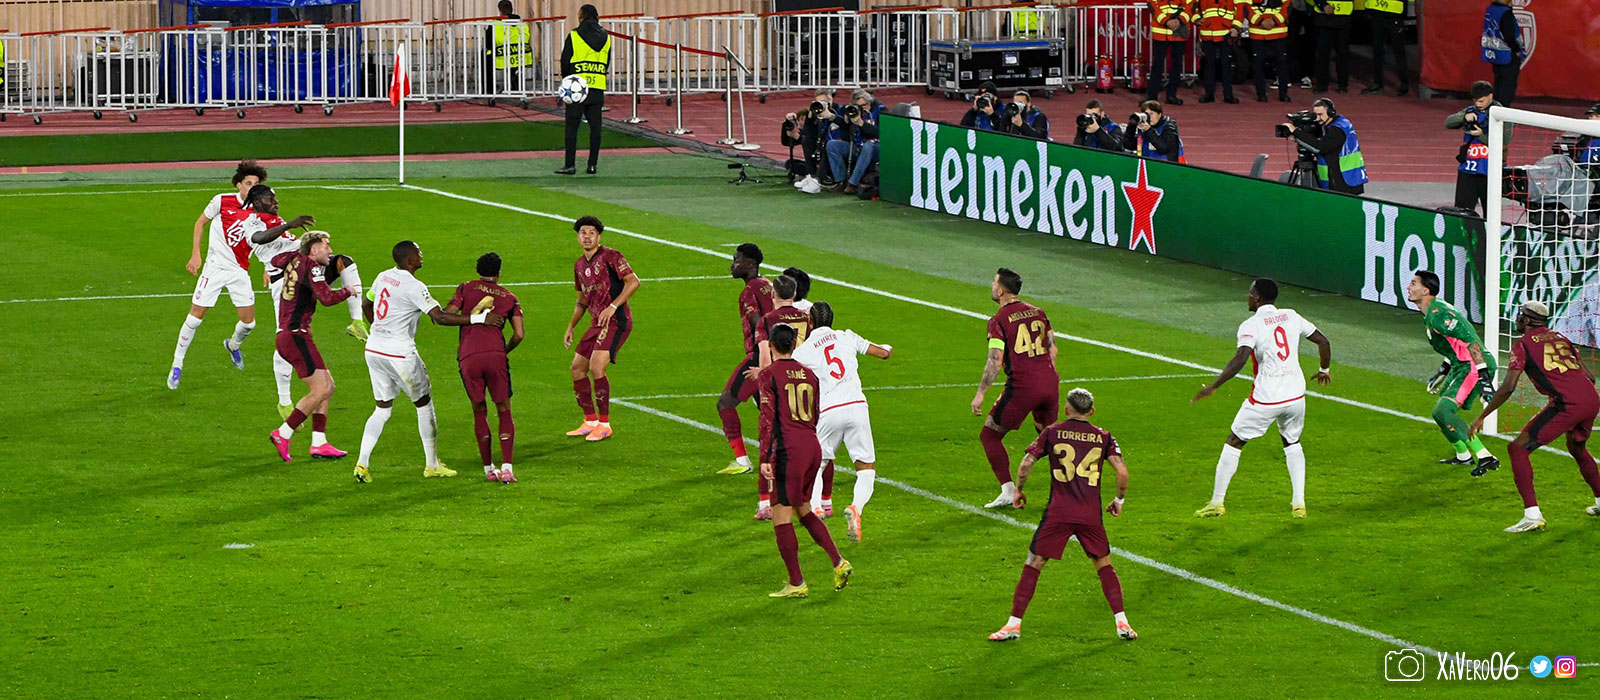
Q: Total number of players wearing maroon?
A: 9